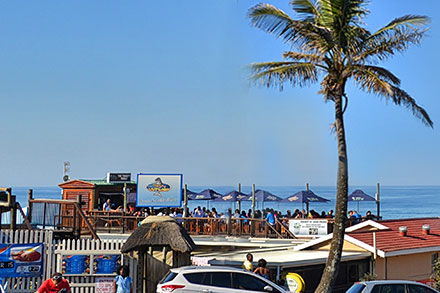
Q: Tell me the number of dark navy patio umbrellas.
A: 6